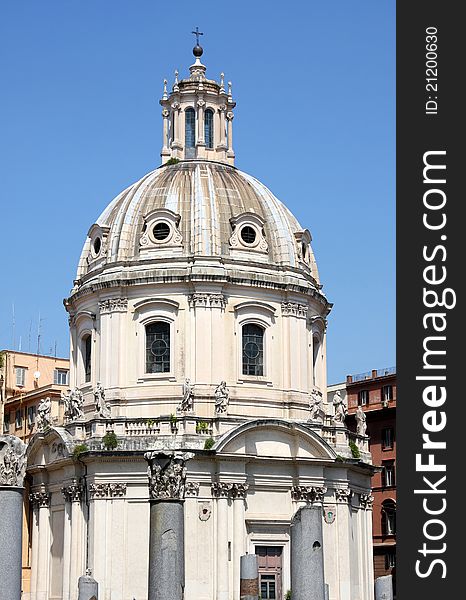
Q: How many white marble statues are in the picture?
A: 8